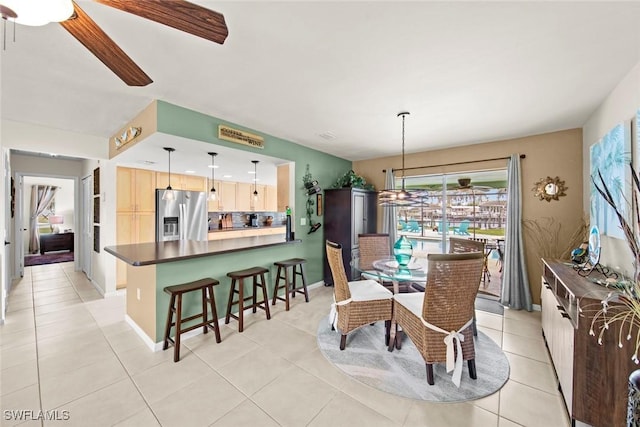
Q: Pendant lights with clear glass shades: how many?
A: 3